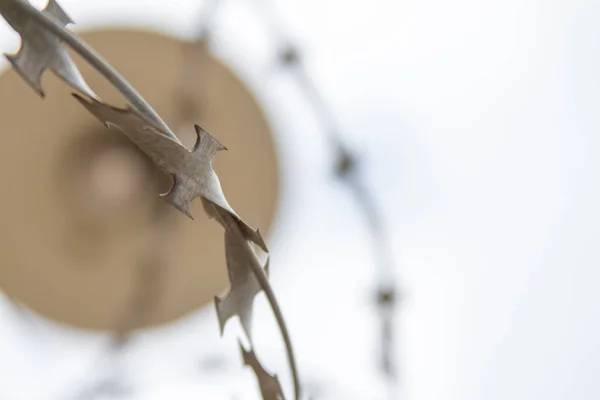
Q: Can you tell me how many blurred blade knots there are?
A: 3